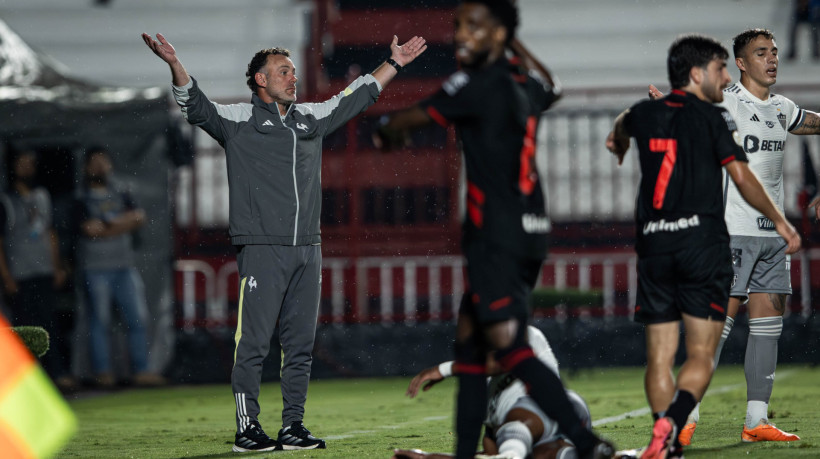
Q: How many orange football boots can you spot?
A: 2